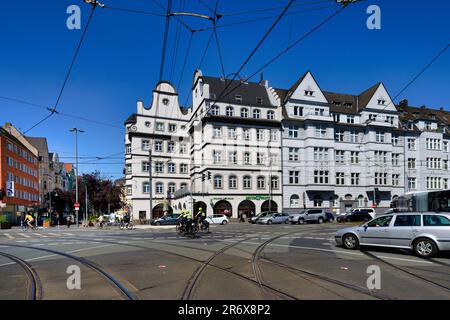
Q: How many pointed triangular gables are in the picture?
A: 2